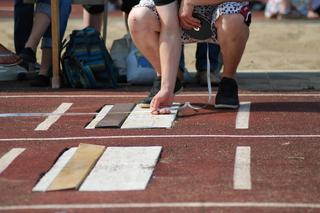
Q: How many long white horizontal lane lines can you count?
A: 3